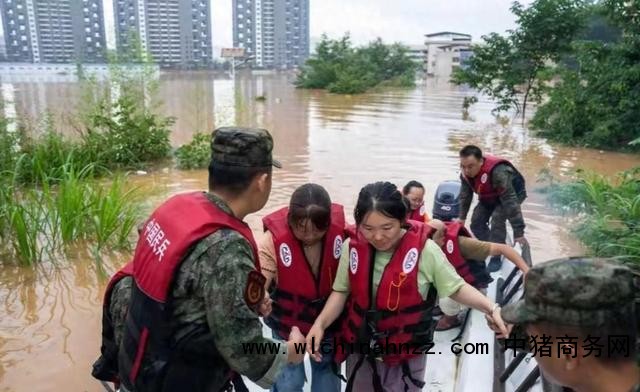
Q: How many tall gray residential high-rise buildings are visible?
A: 3